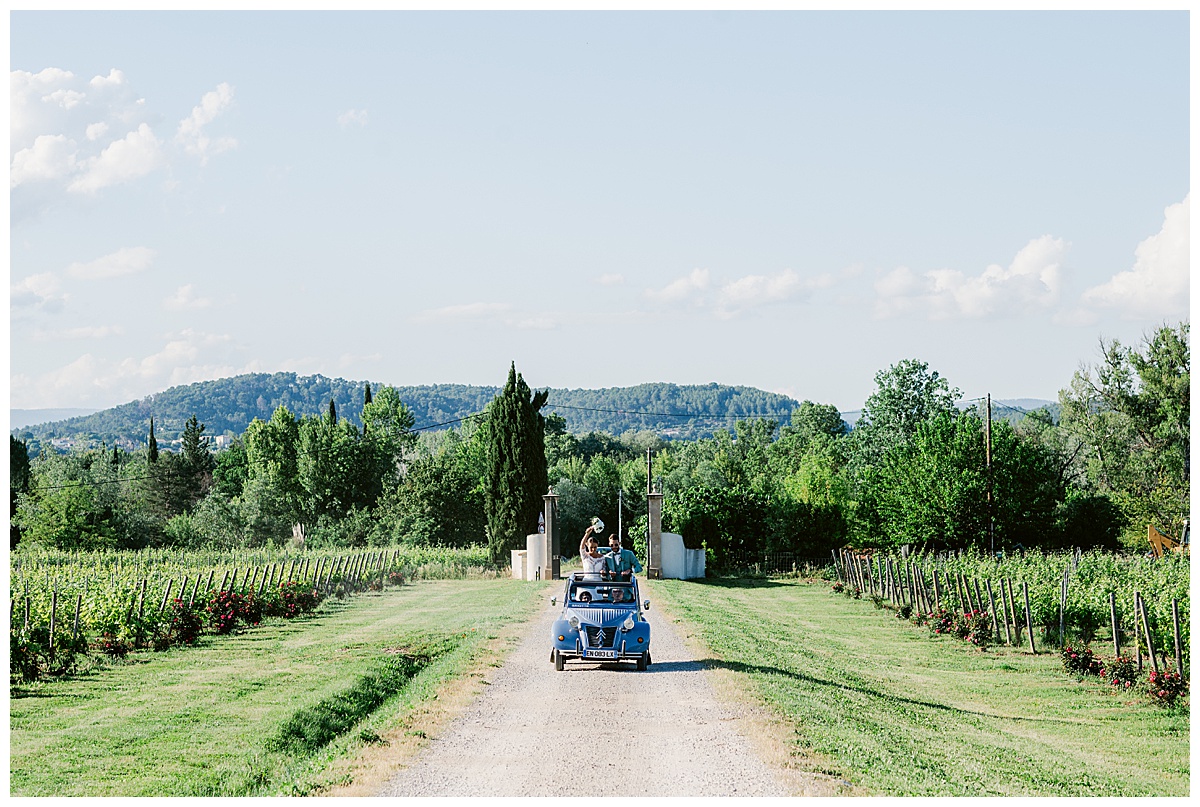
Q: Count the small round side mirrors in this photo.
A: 2